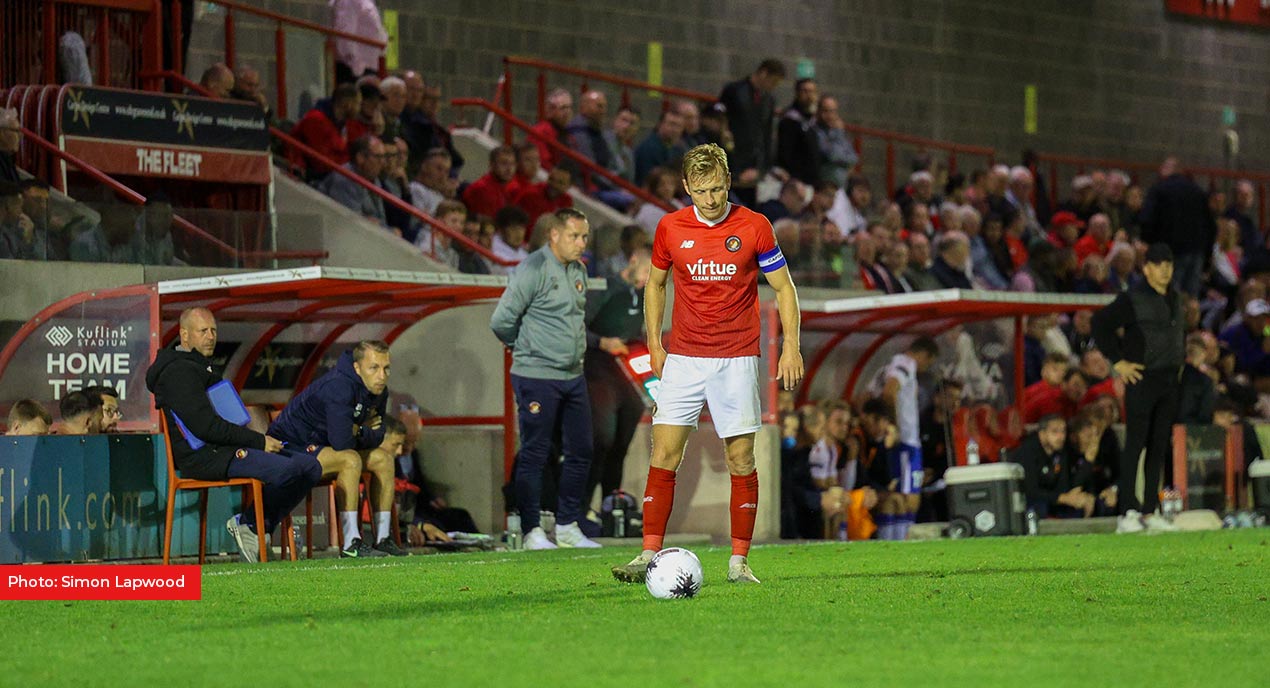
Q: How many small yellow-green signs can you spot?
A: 3